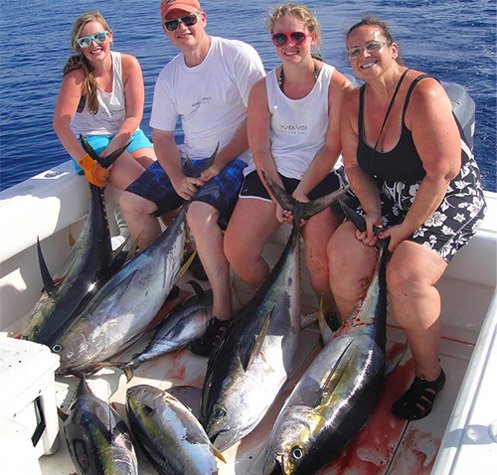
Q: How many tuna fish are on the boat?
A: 7